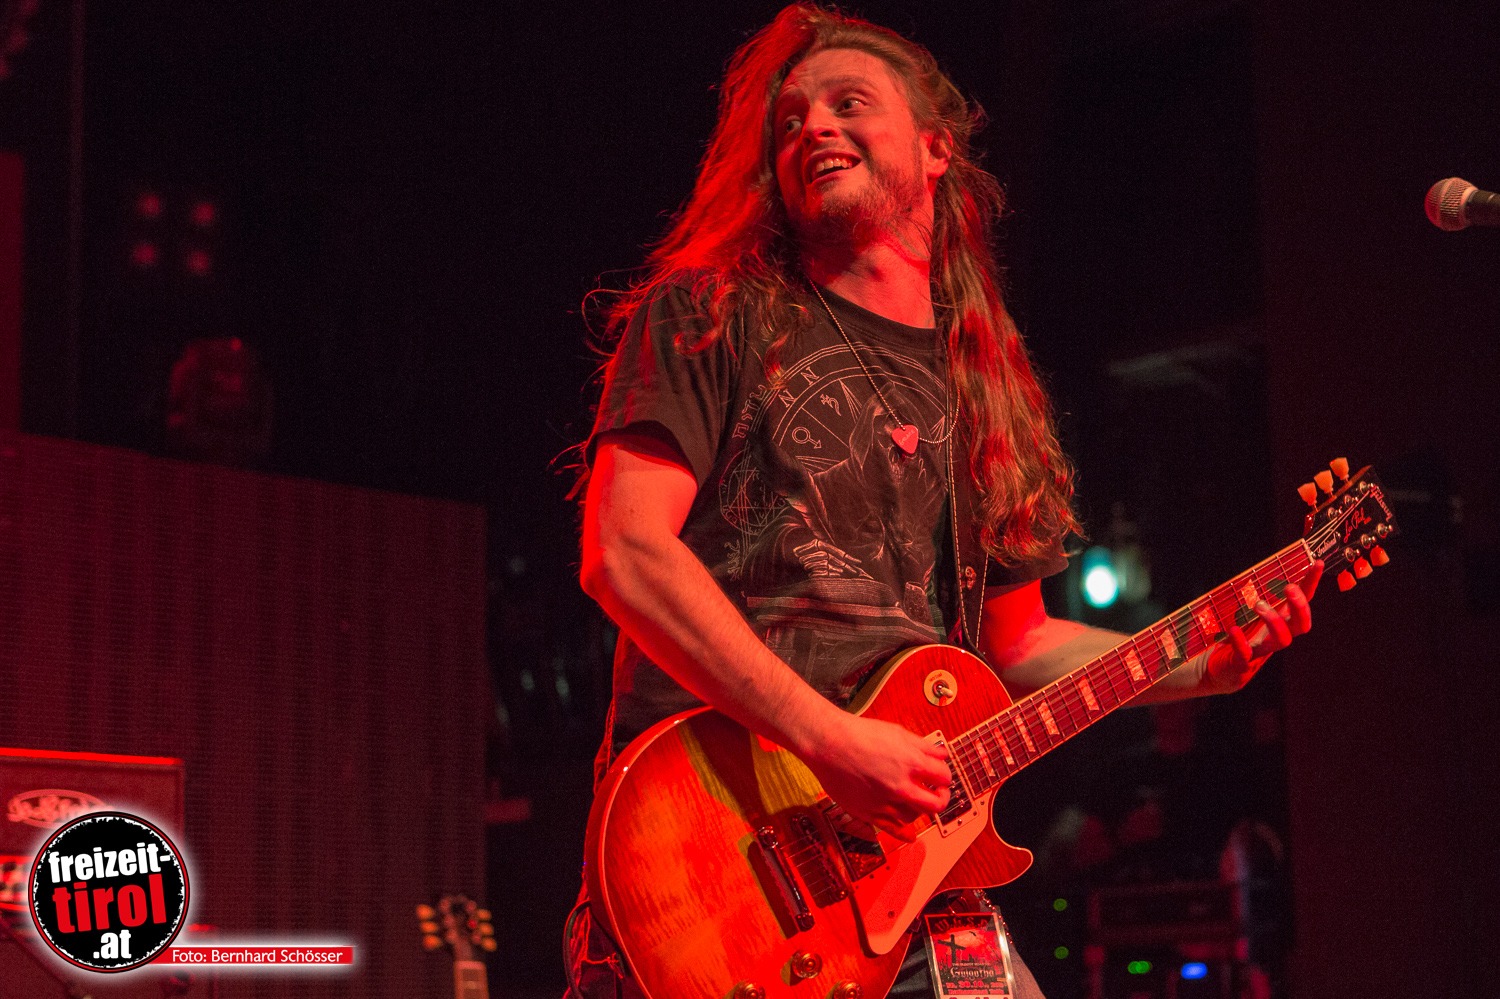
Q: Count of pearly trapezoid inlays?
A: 9